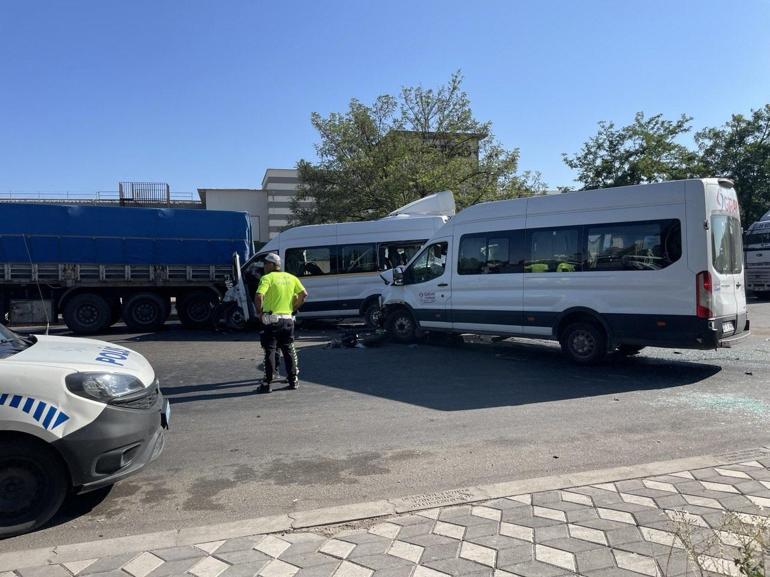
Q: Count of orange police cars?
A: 0